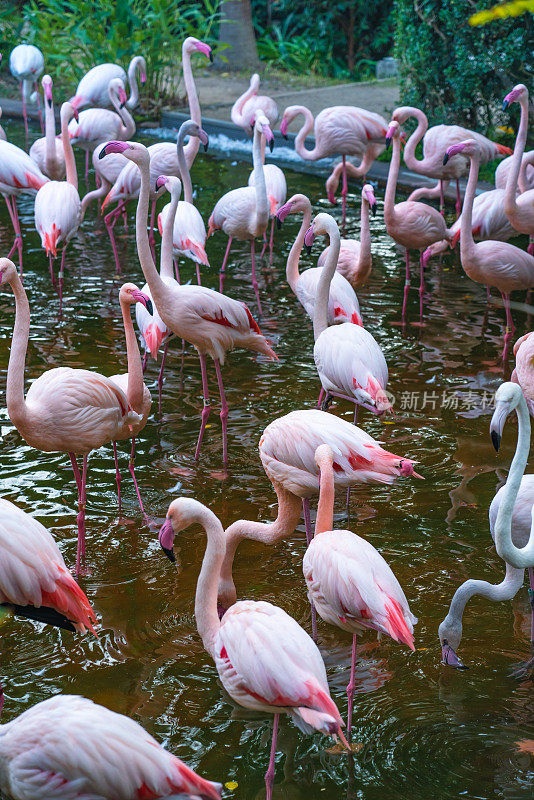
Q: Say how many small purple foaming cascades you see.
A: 0